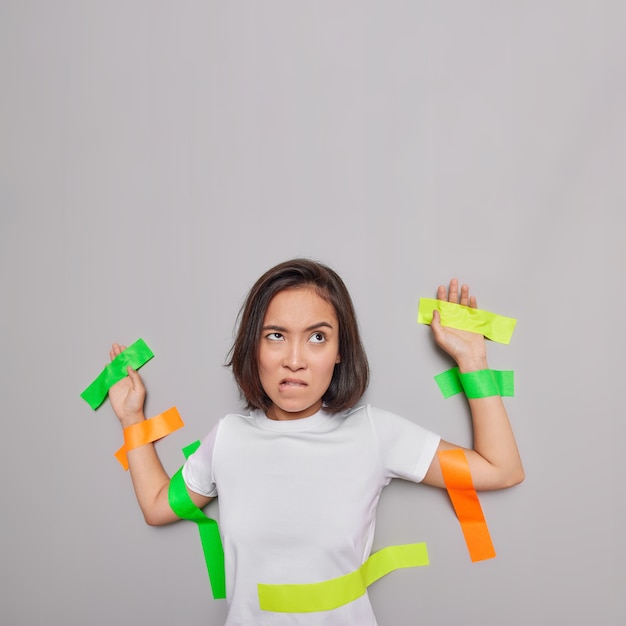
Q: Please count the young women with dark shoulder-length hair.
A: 1